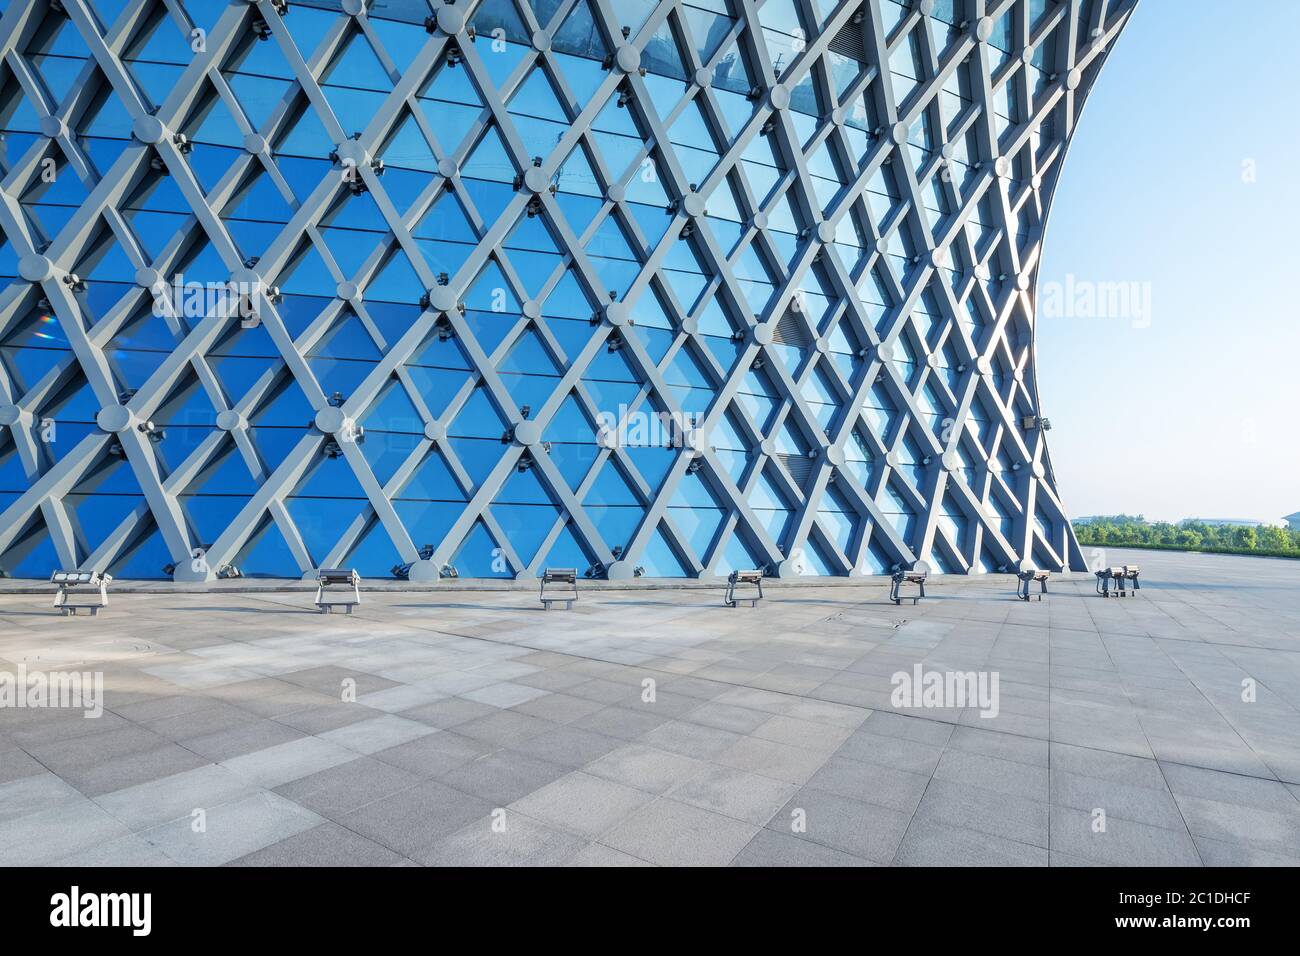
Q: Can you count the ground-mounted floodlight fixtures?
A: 8